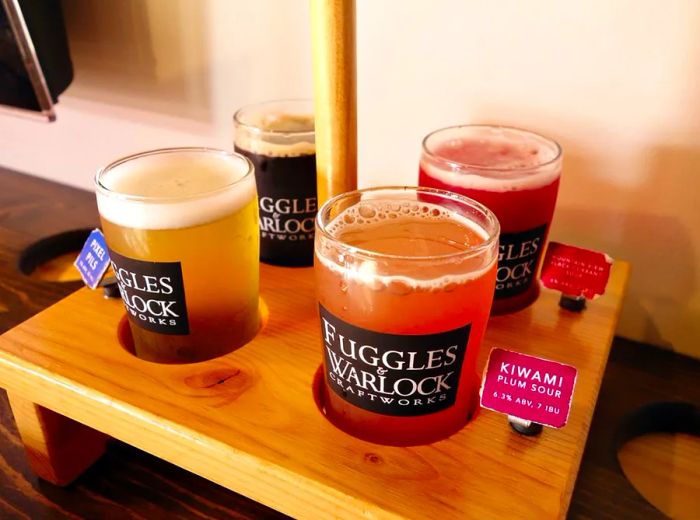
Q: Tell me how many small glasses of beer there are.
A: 4